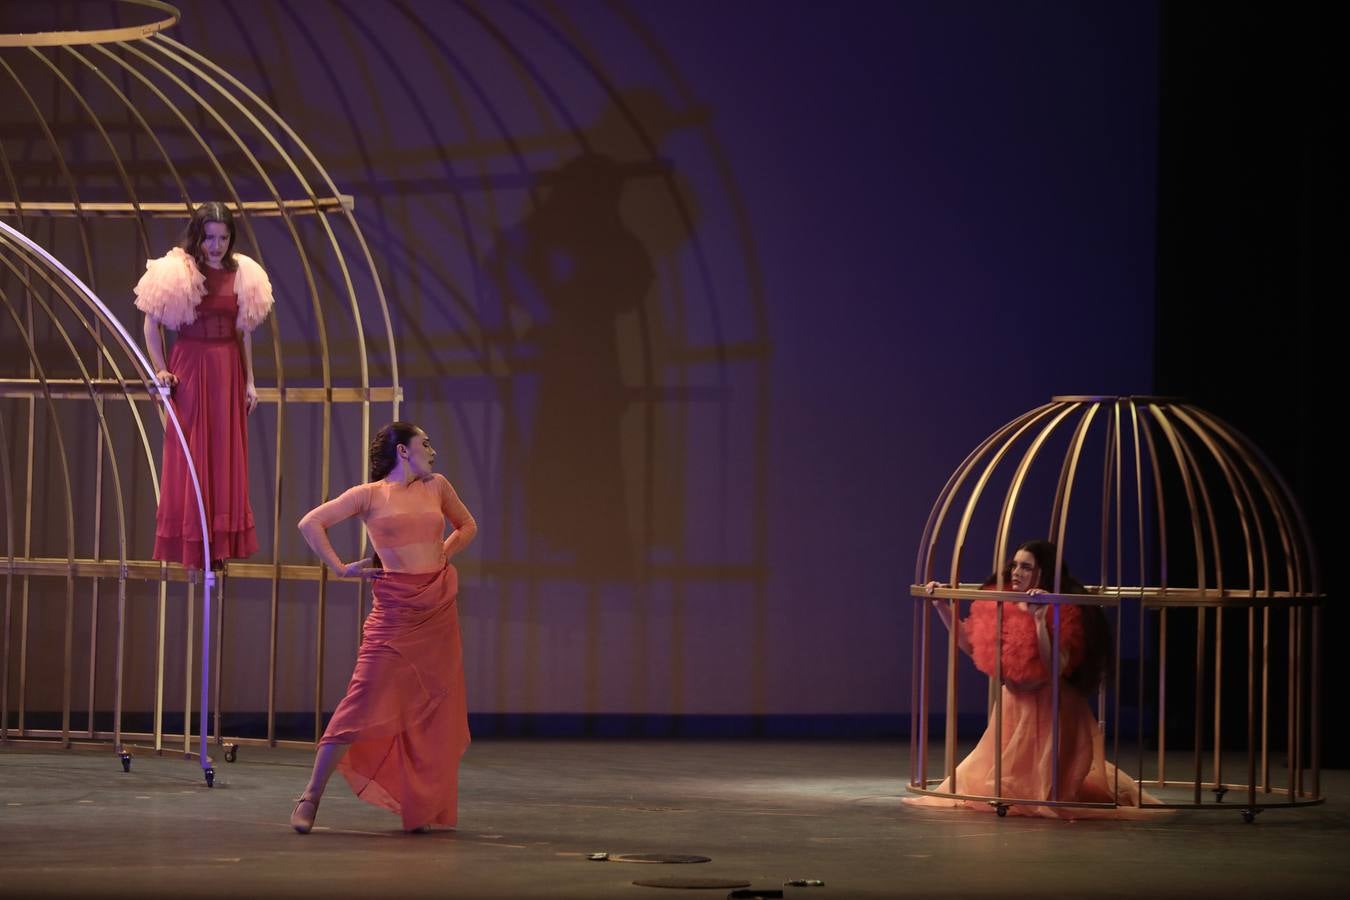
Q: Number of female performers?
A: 3